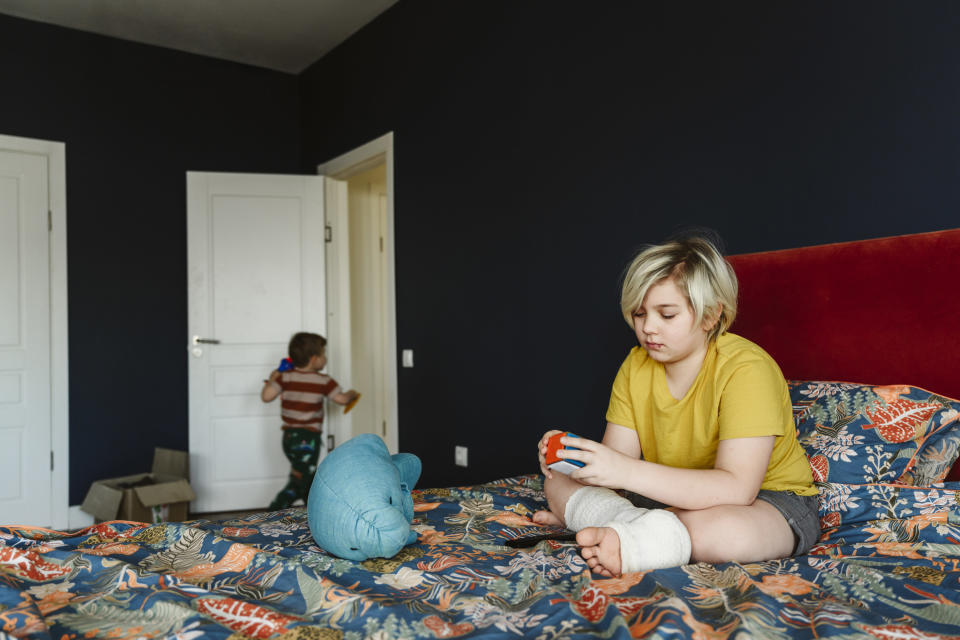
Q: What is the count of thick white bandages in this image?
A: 1